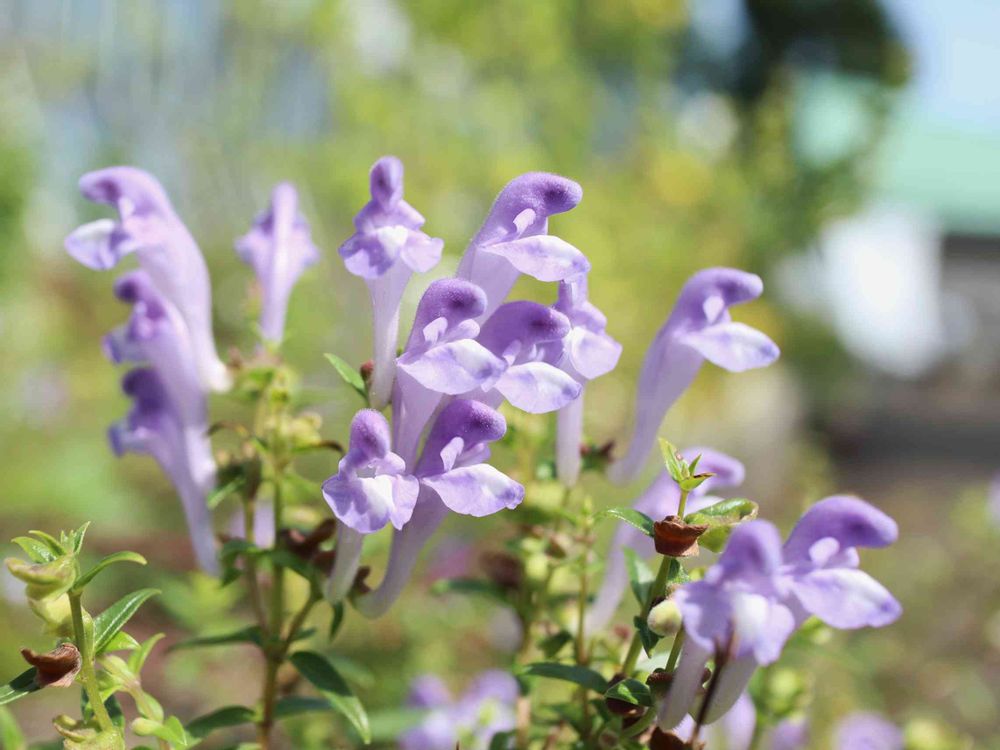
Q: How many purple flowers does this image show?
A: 15